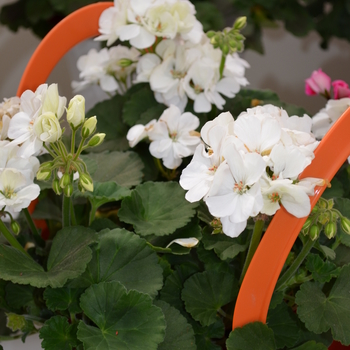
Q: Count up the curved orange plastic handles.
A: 2